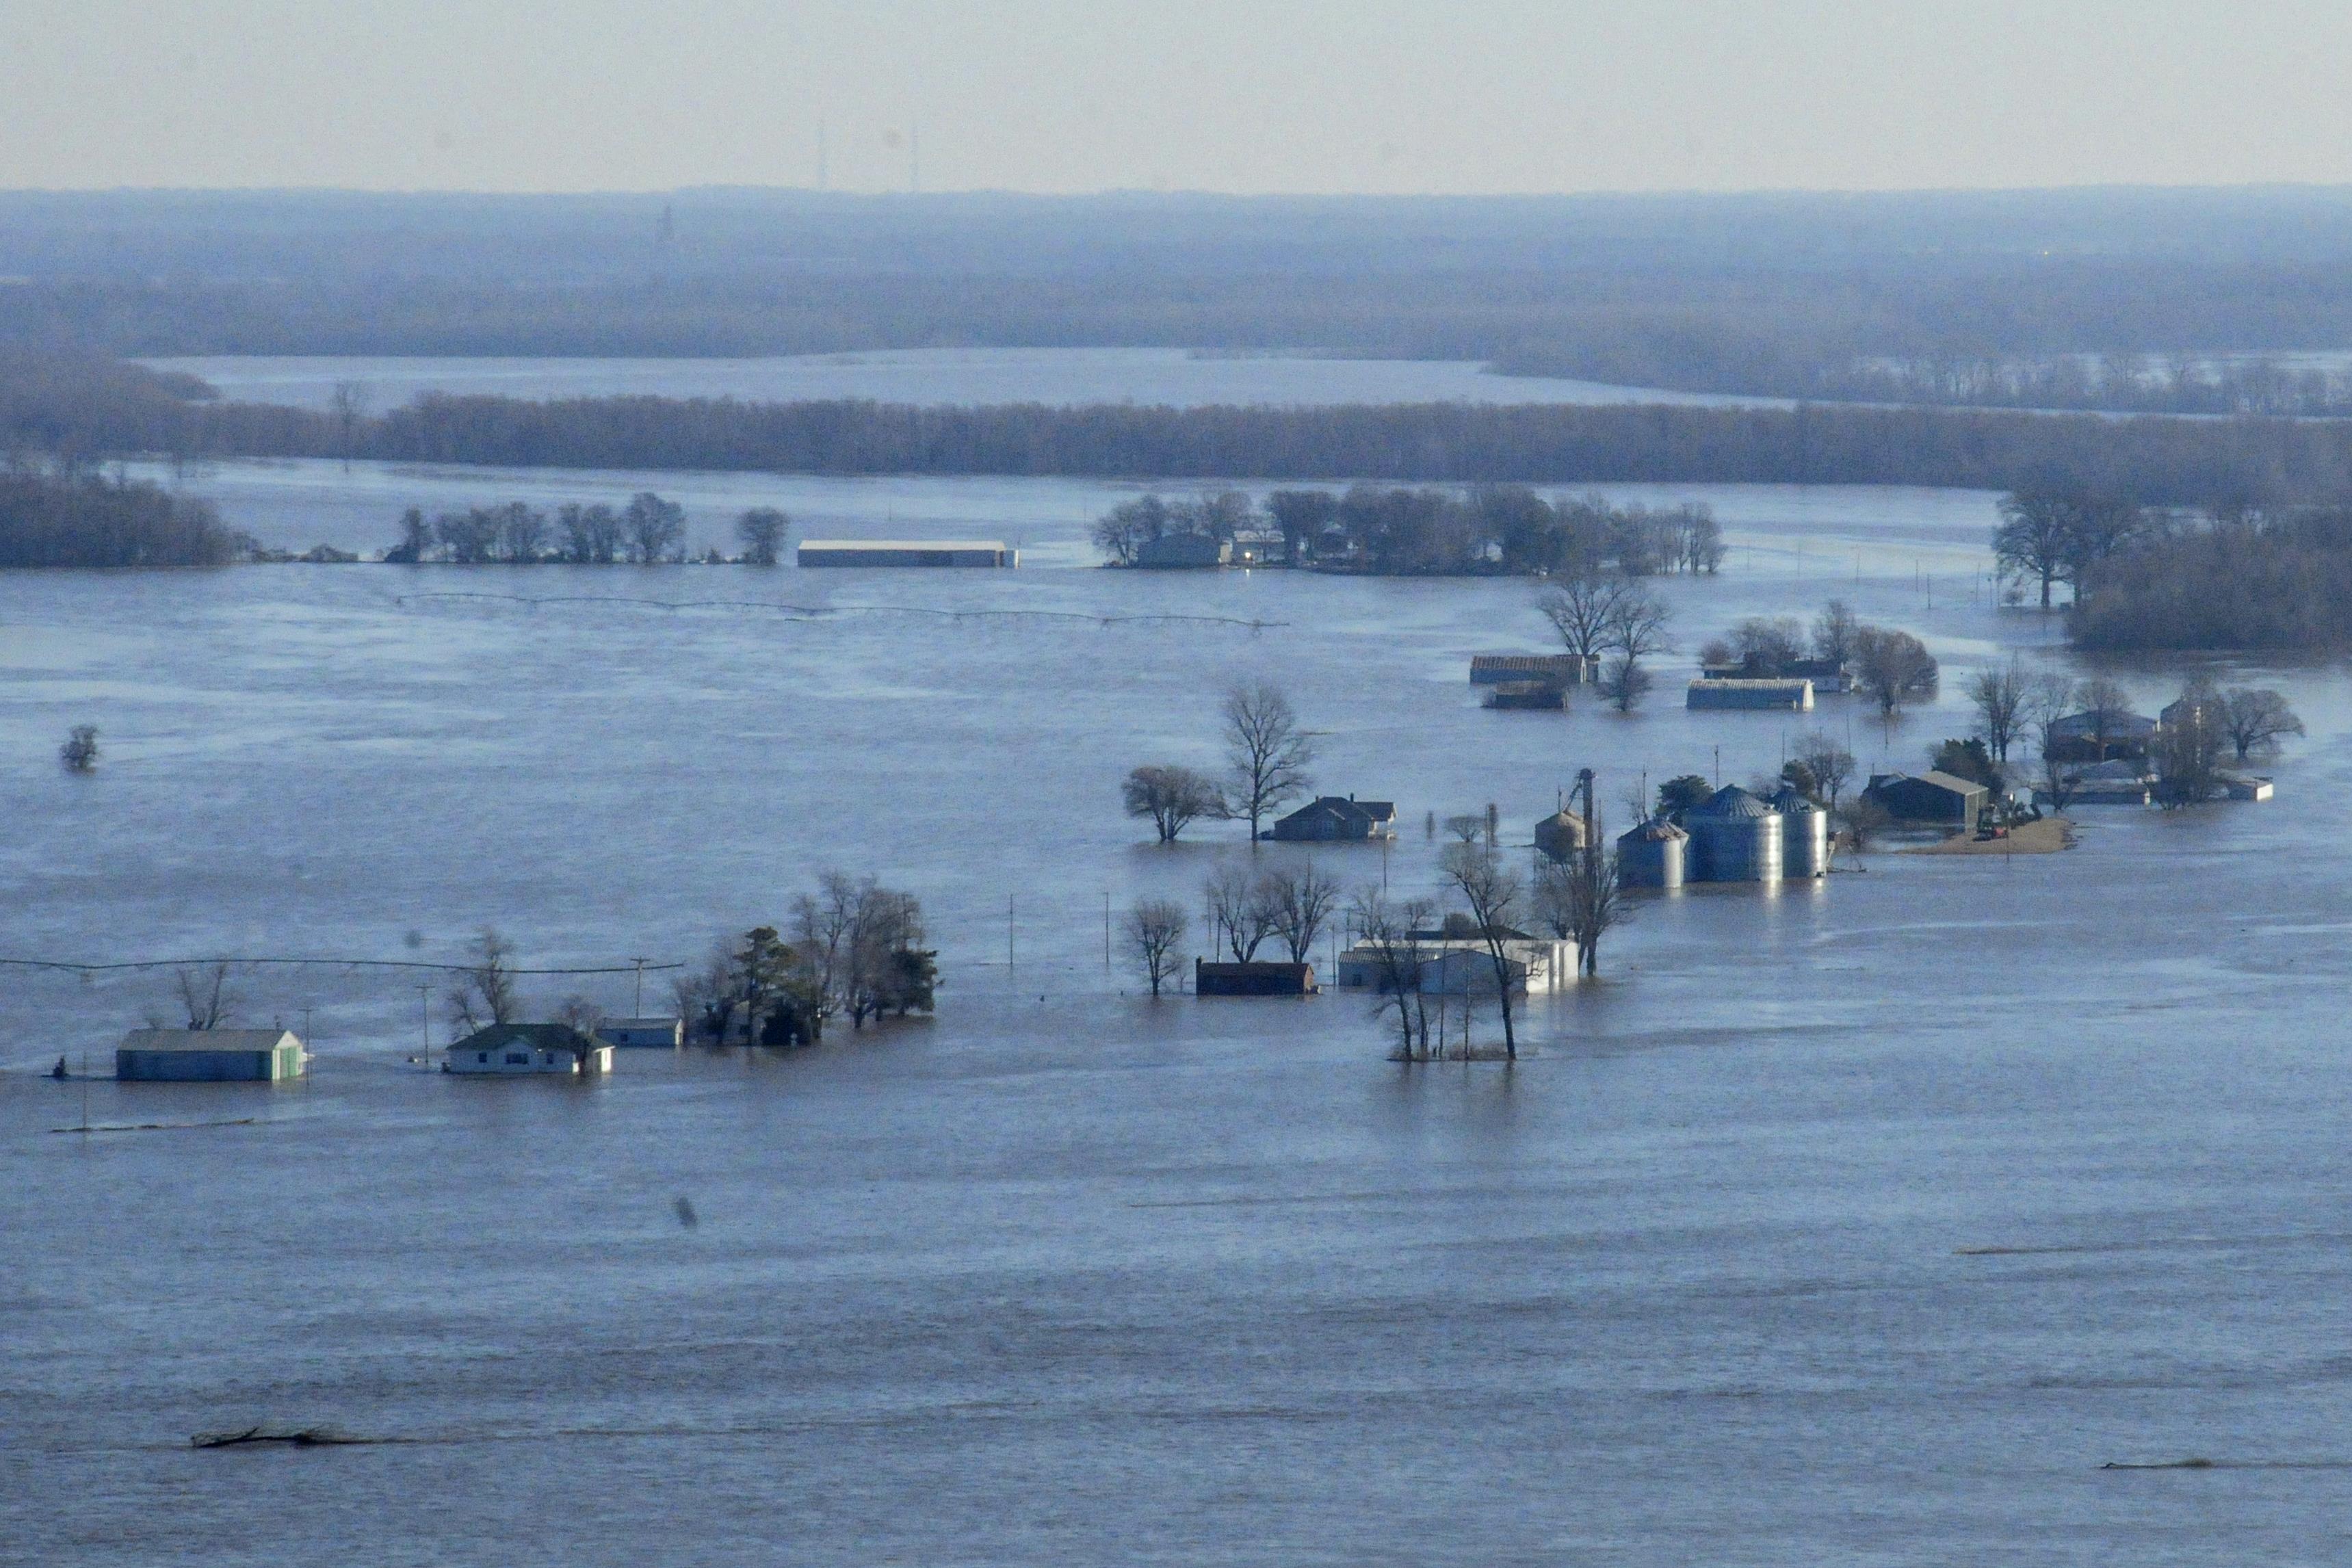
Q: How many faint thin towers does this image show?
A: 2